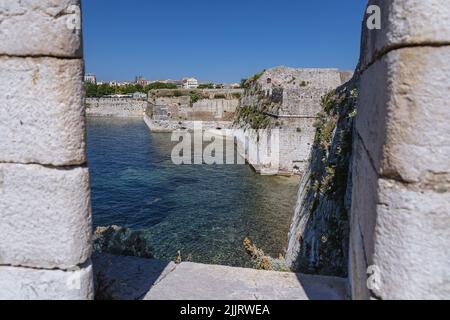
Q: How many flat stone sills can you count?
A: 1